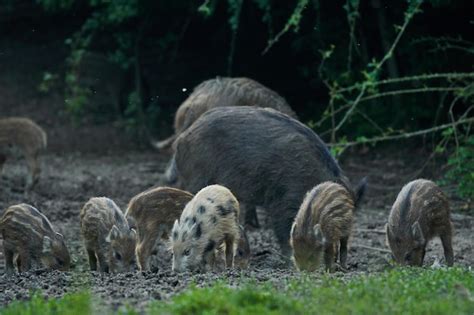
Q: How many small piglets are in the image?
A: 7